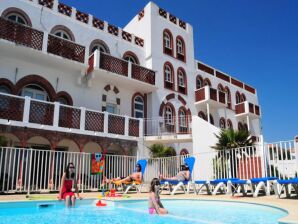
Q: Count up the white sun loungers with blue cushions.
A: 5